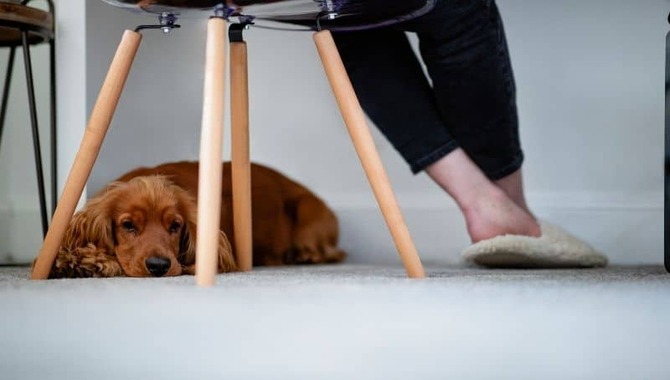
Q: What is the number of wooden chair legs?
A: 4